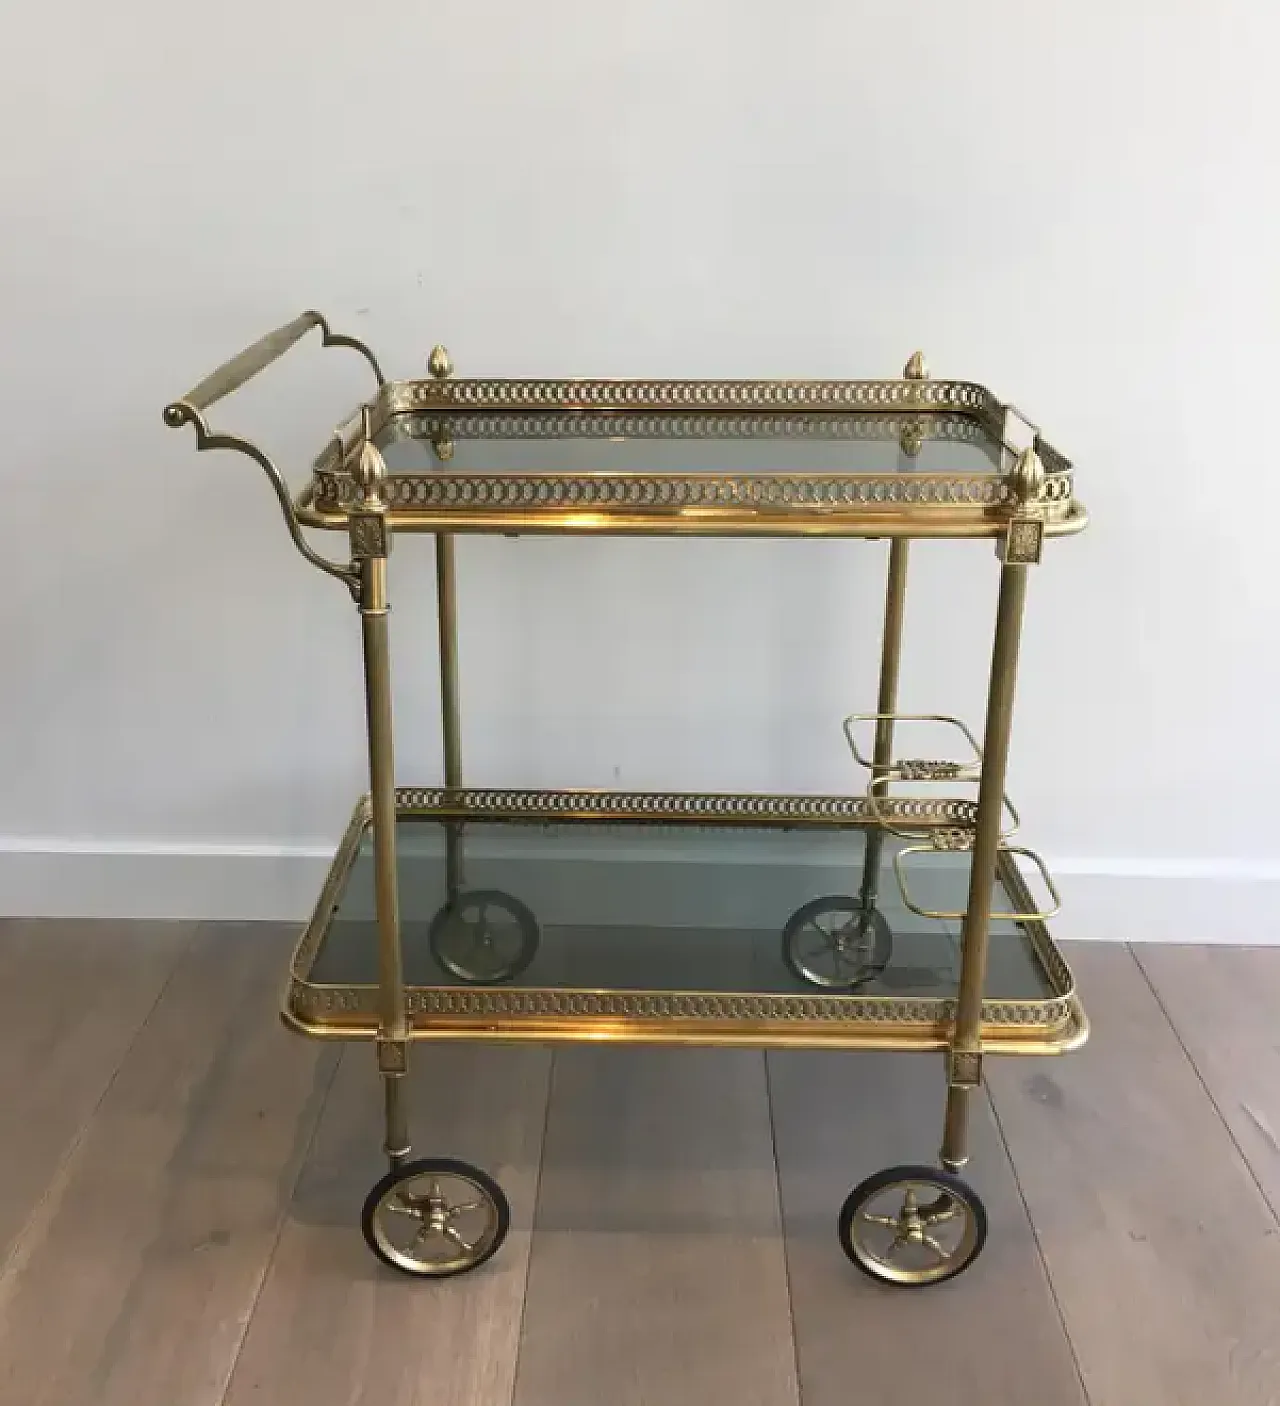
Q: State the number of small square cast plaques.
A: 4